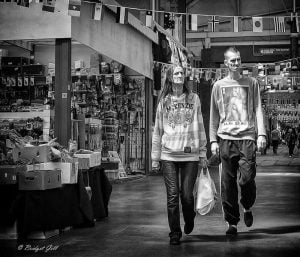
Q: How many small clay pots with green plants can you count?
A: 0